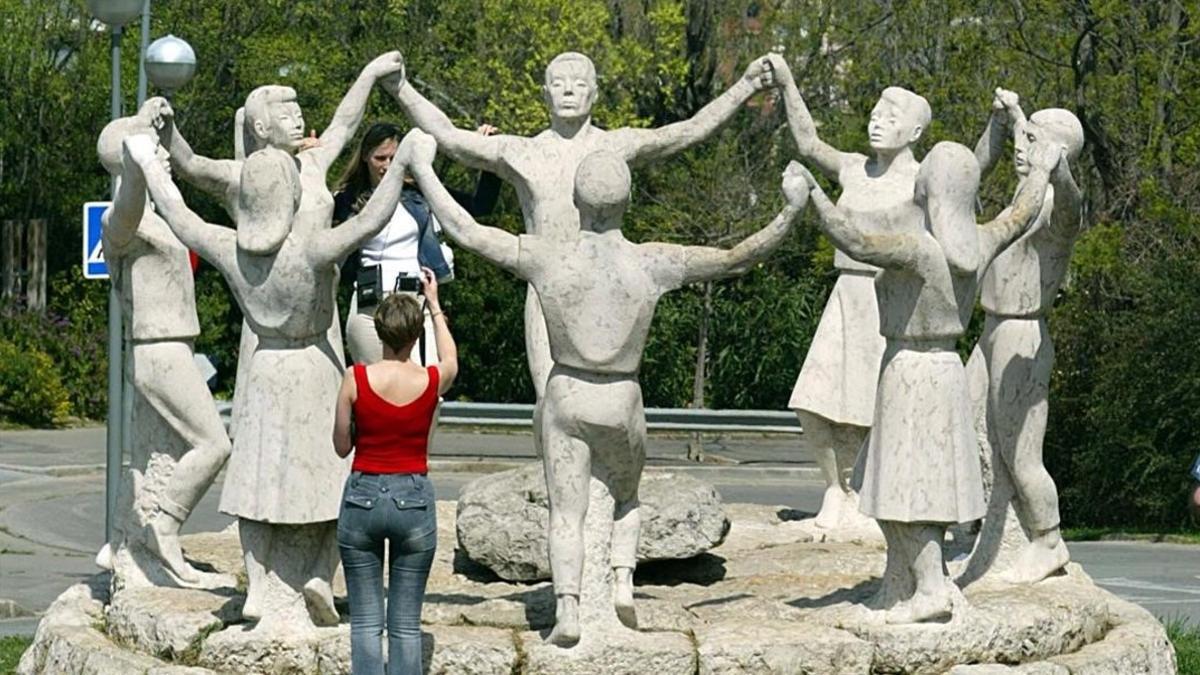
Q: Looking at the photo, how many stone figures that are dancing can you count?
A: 8